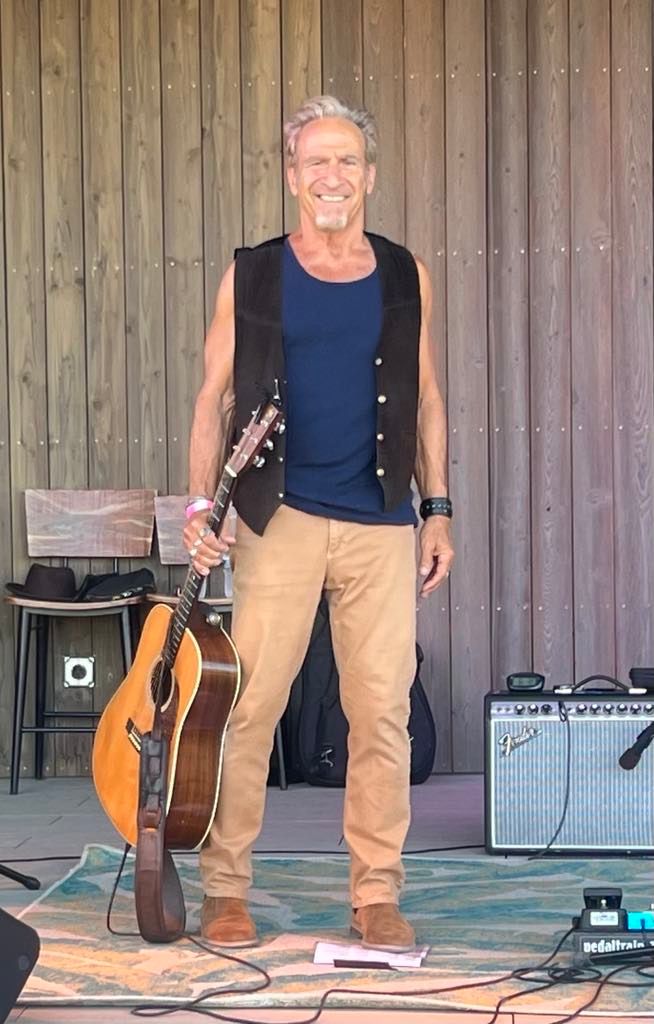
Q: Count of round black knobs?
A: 9